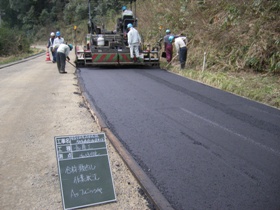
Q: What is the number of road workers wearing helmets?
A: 7